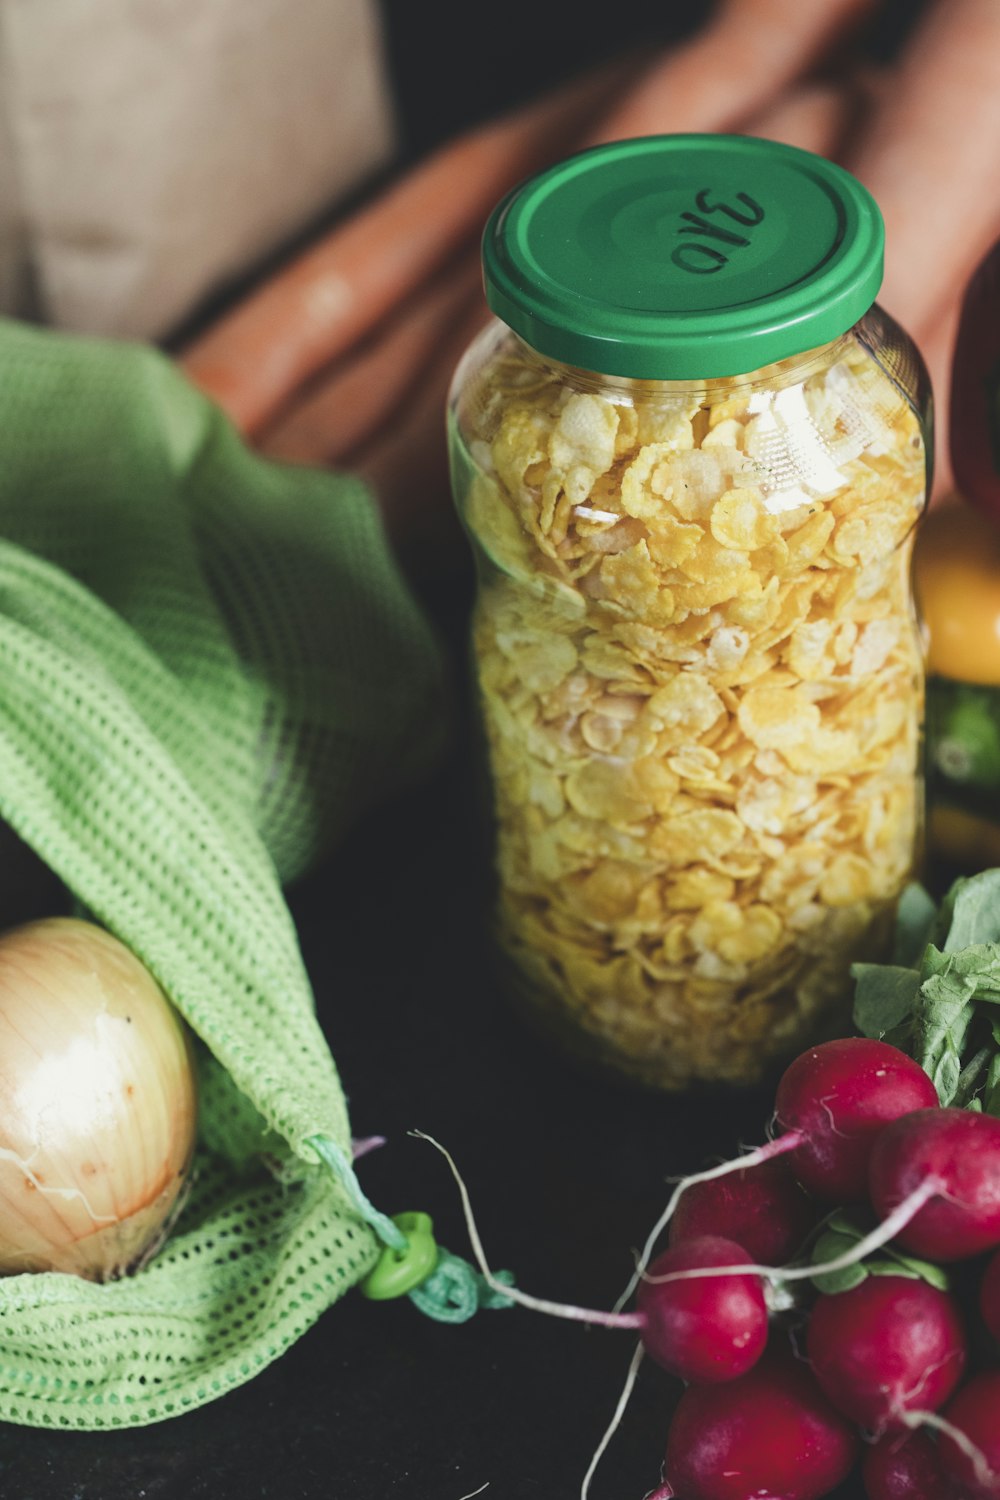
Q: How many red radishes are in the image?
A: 9